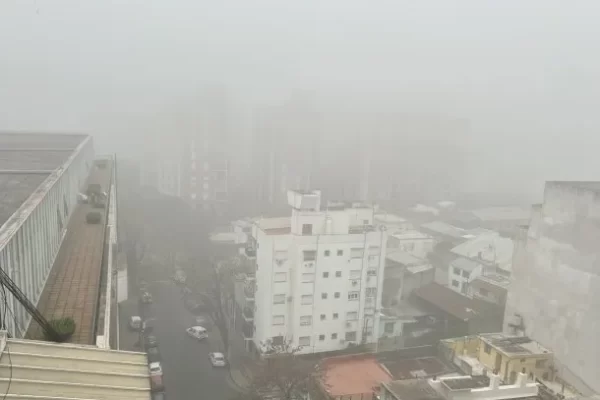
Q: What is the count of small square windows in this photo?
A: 10